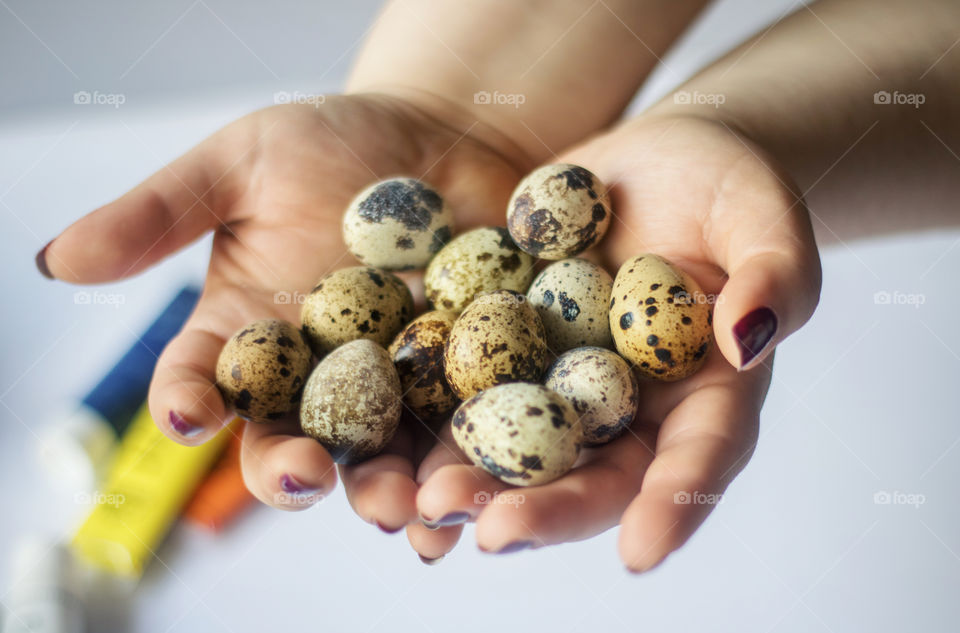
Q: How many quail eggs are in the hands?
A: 12